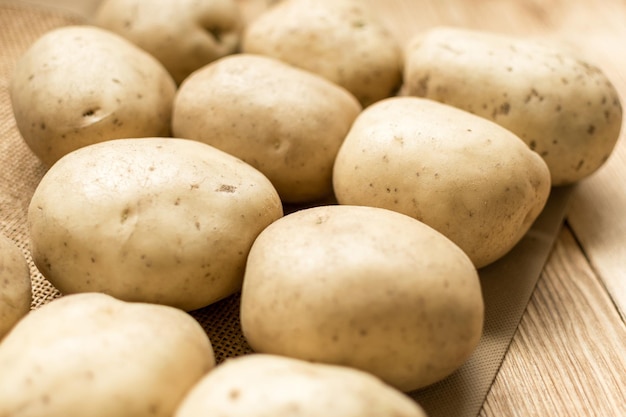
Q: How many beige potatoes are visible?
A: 11